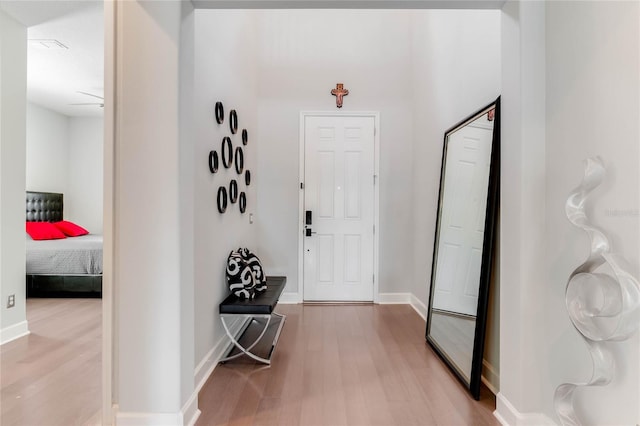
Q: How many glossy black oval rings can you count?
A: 10